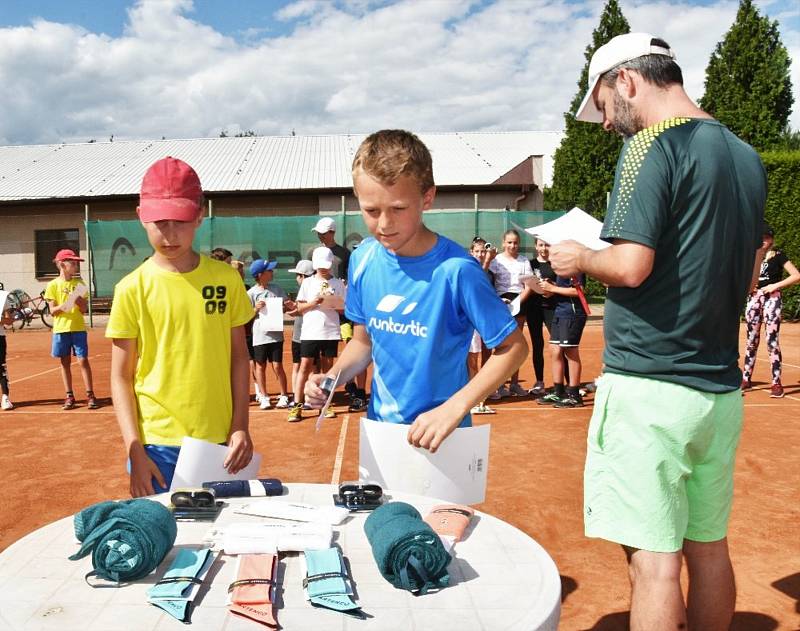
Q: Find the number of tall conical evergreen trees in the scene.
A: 2